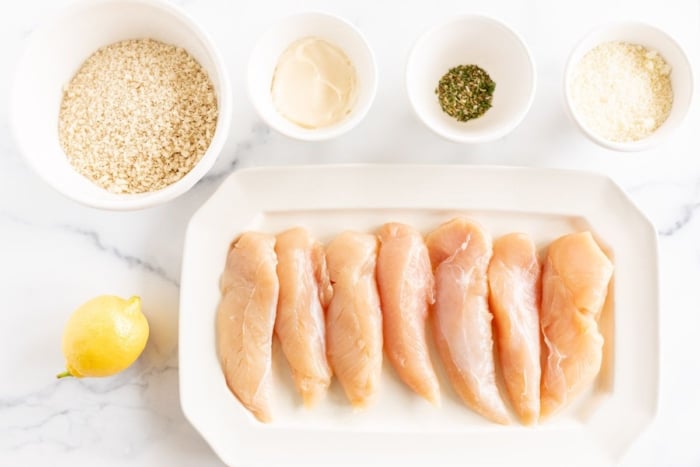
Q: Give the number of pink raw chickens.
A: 7